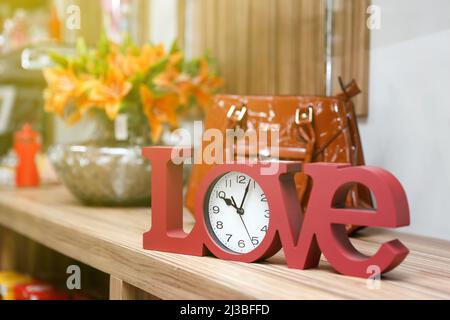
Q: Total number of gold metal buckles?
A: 2